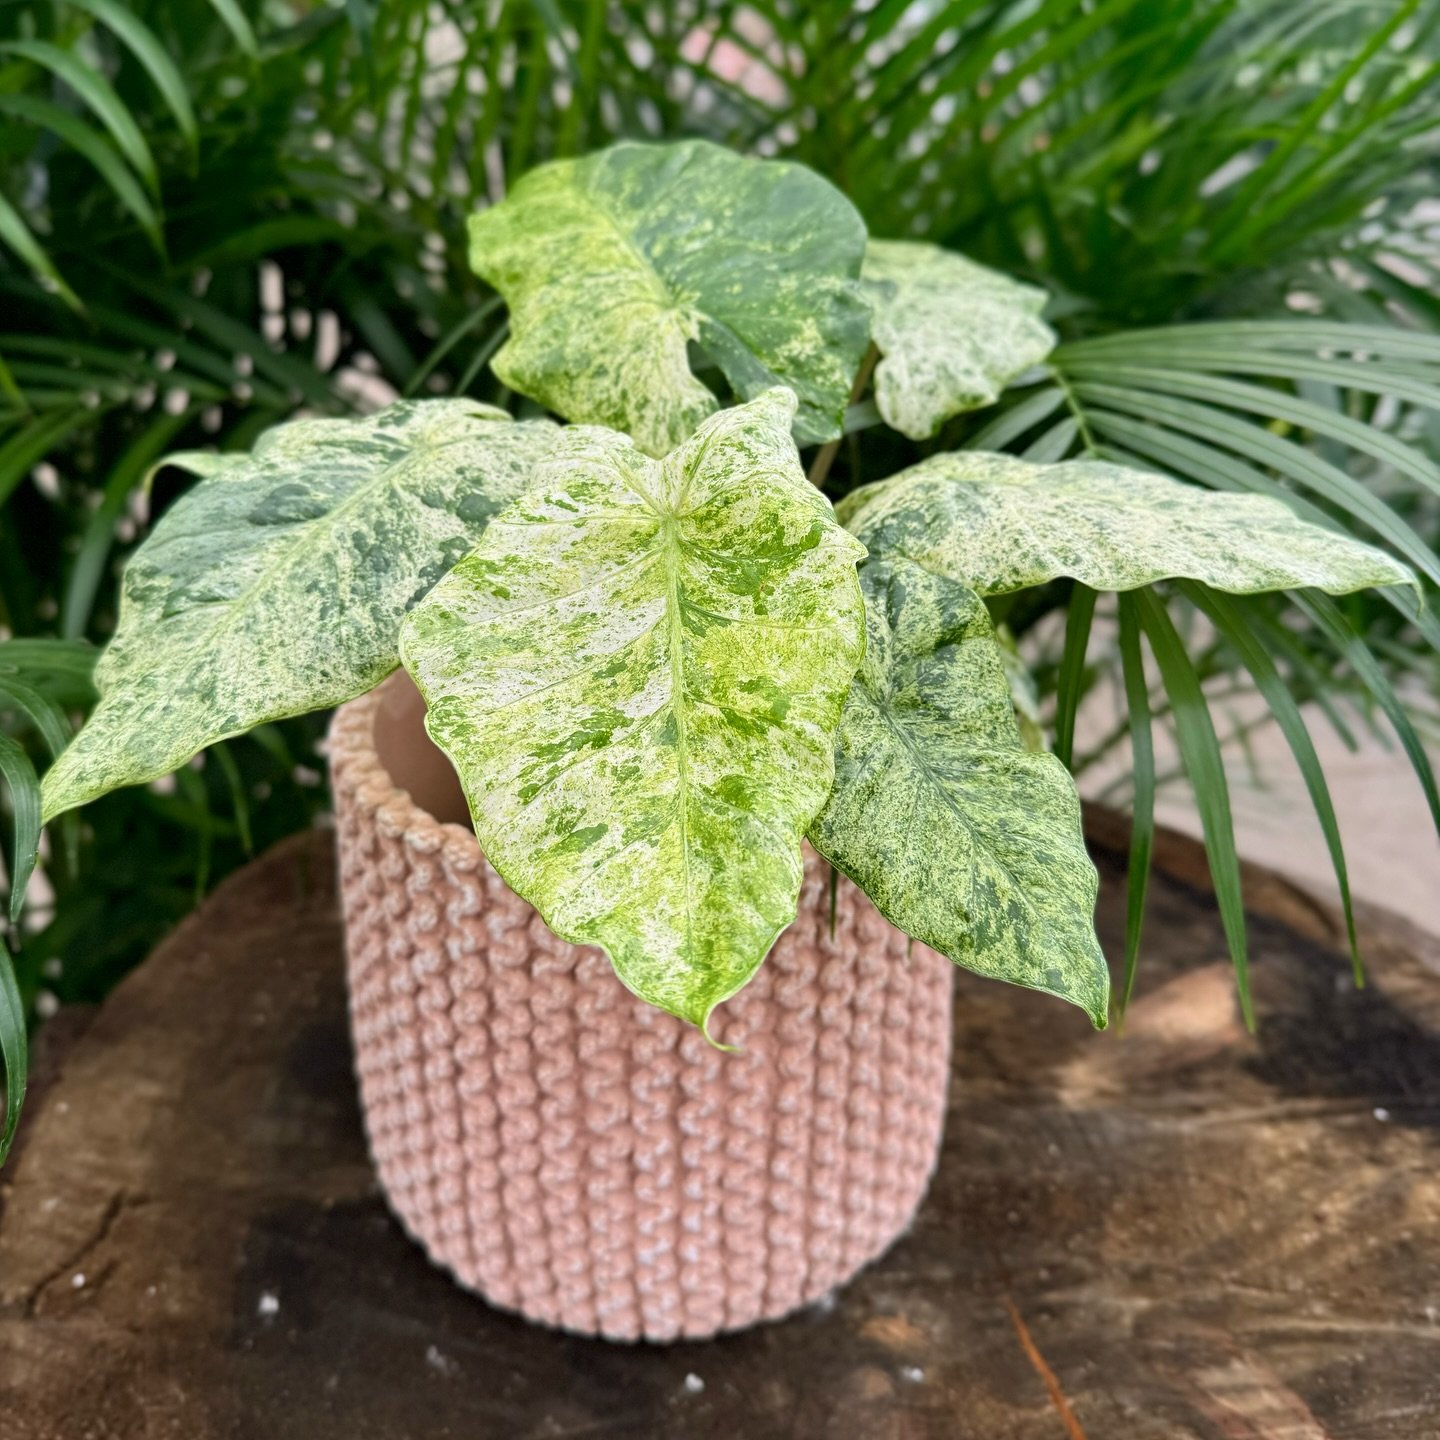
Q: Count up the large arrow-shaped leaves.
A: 6